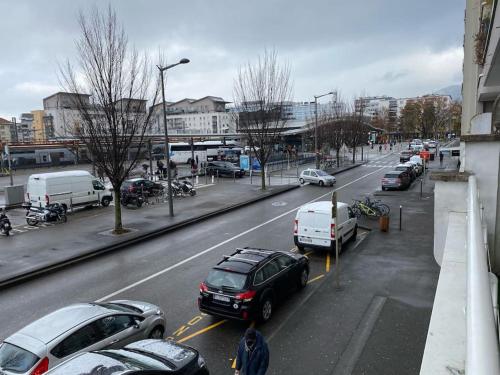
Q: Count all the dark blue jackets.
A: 1